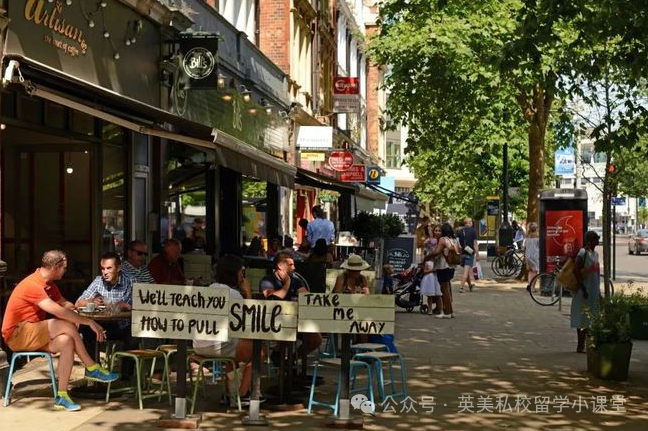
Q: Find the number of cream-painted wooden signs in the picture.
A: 3